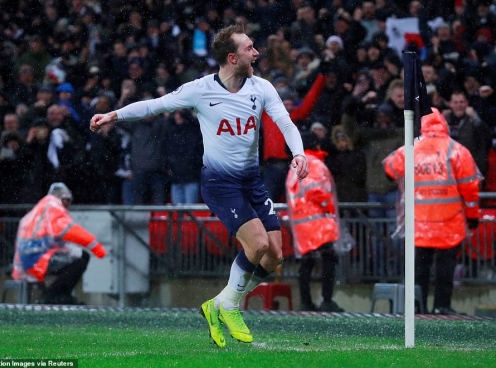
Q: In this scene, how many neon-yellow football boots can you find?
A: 2